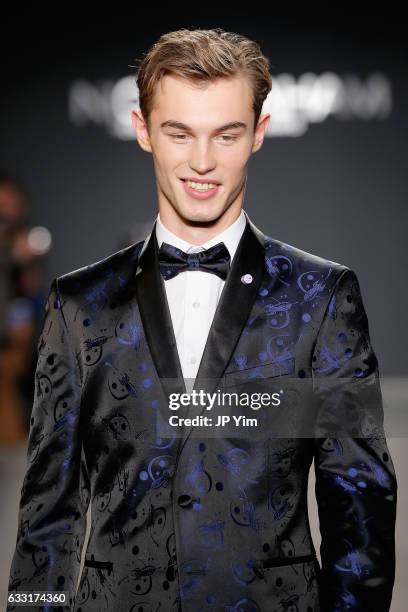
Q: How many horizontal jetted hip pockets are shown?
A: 2